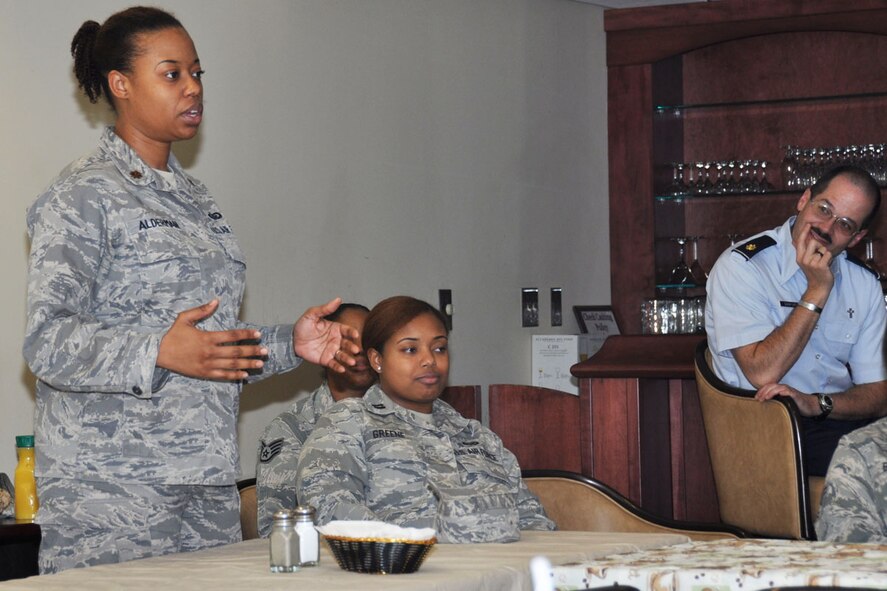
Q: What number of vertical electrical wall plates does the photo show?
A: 3